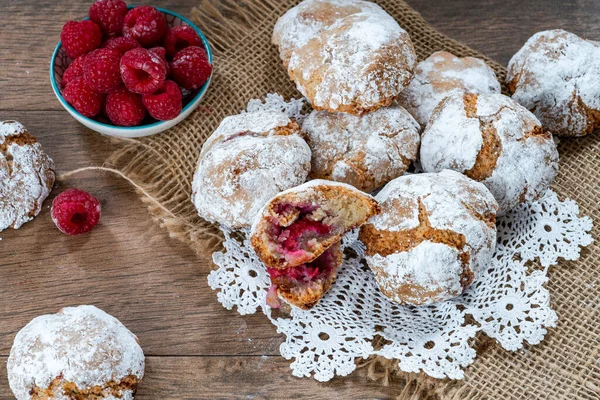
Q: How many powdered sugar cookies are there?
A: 10